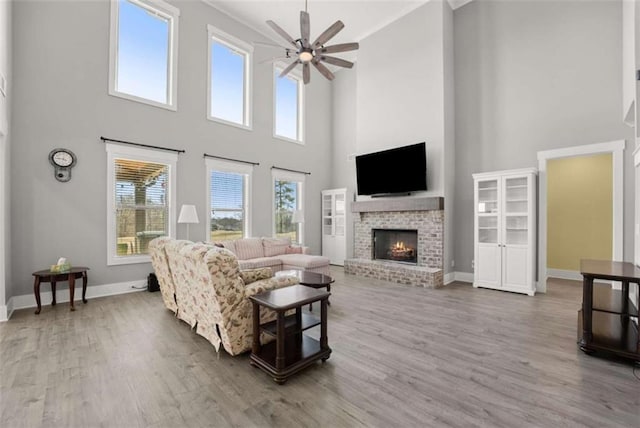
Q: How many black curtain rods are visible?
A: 3